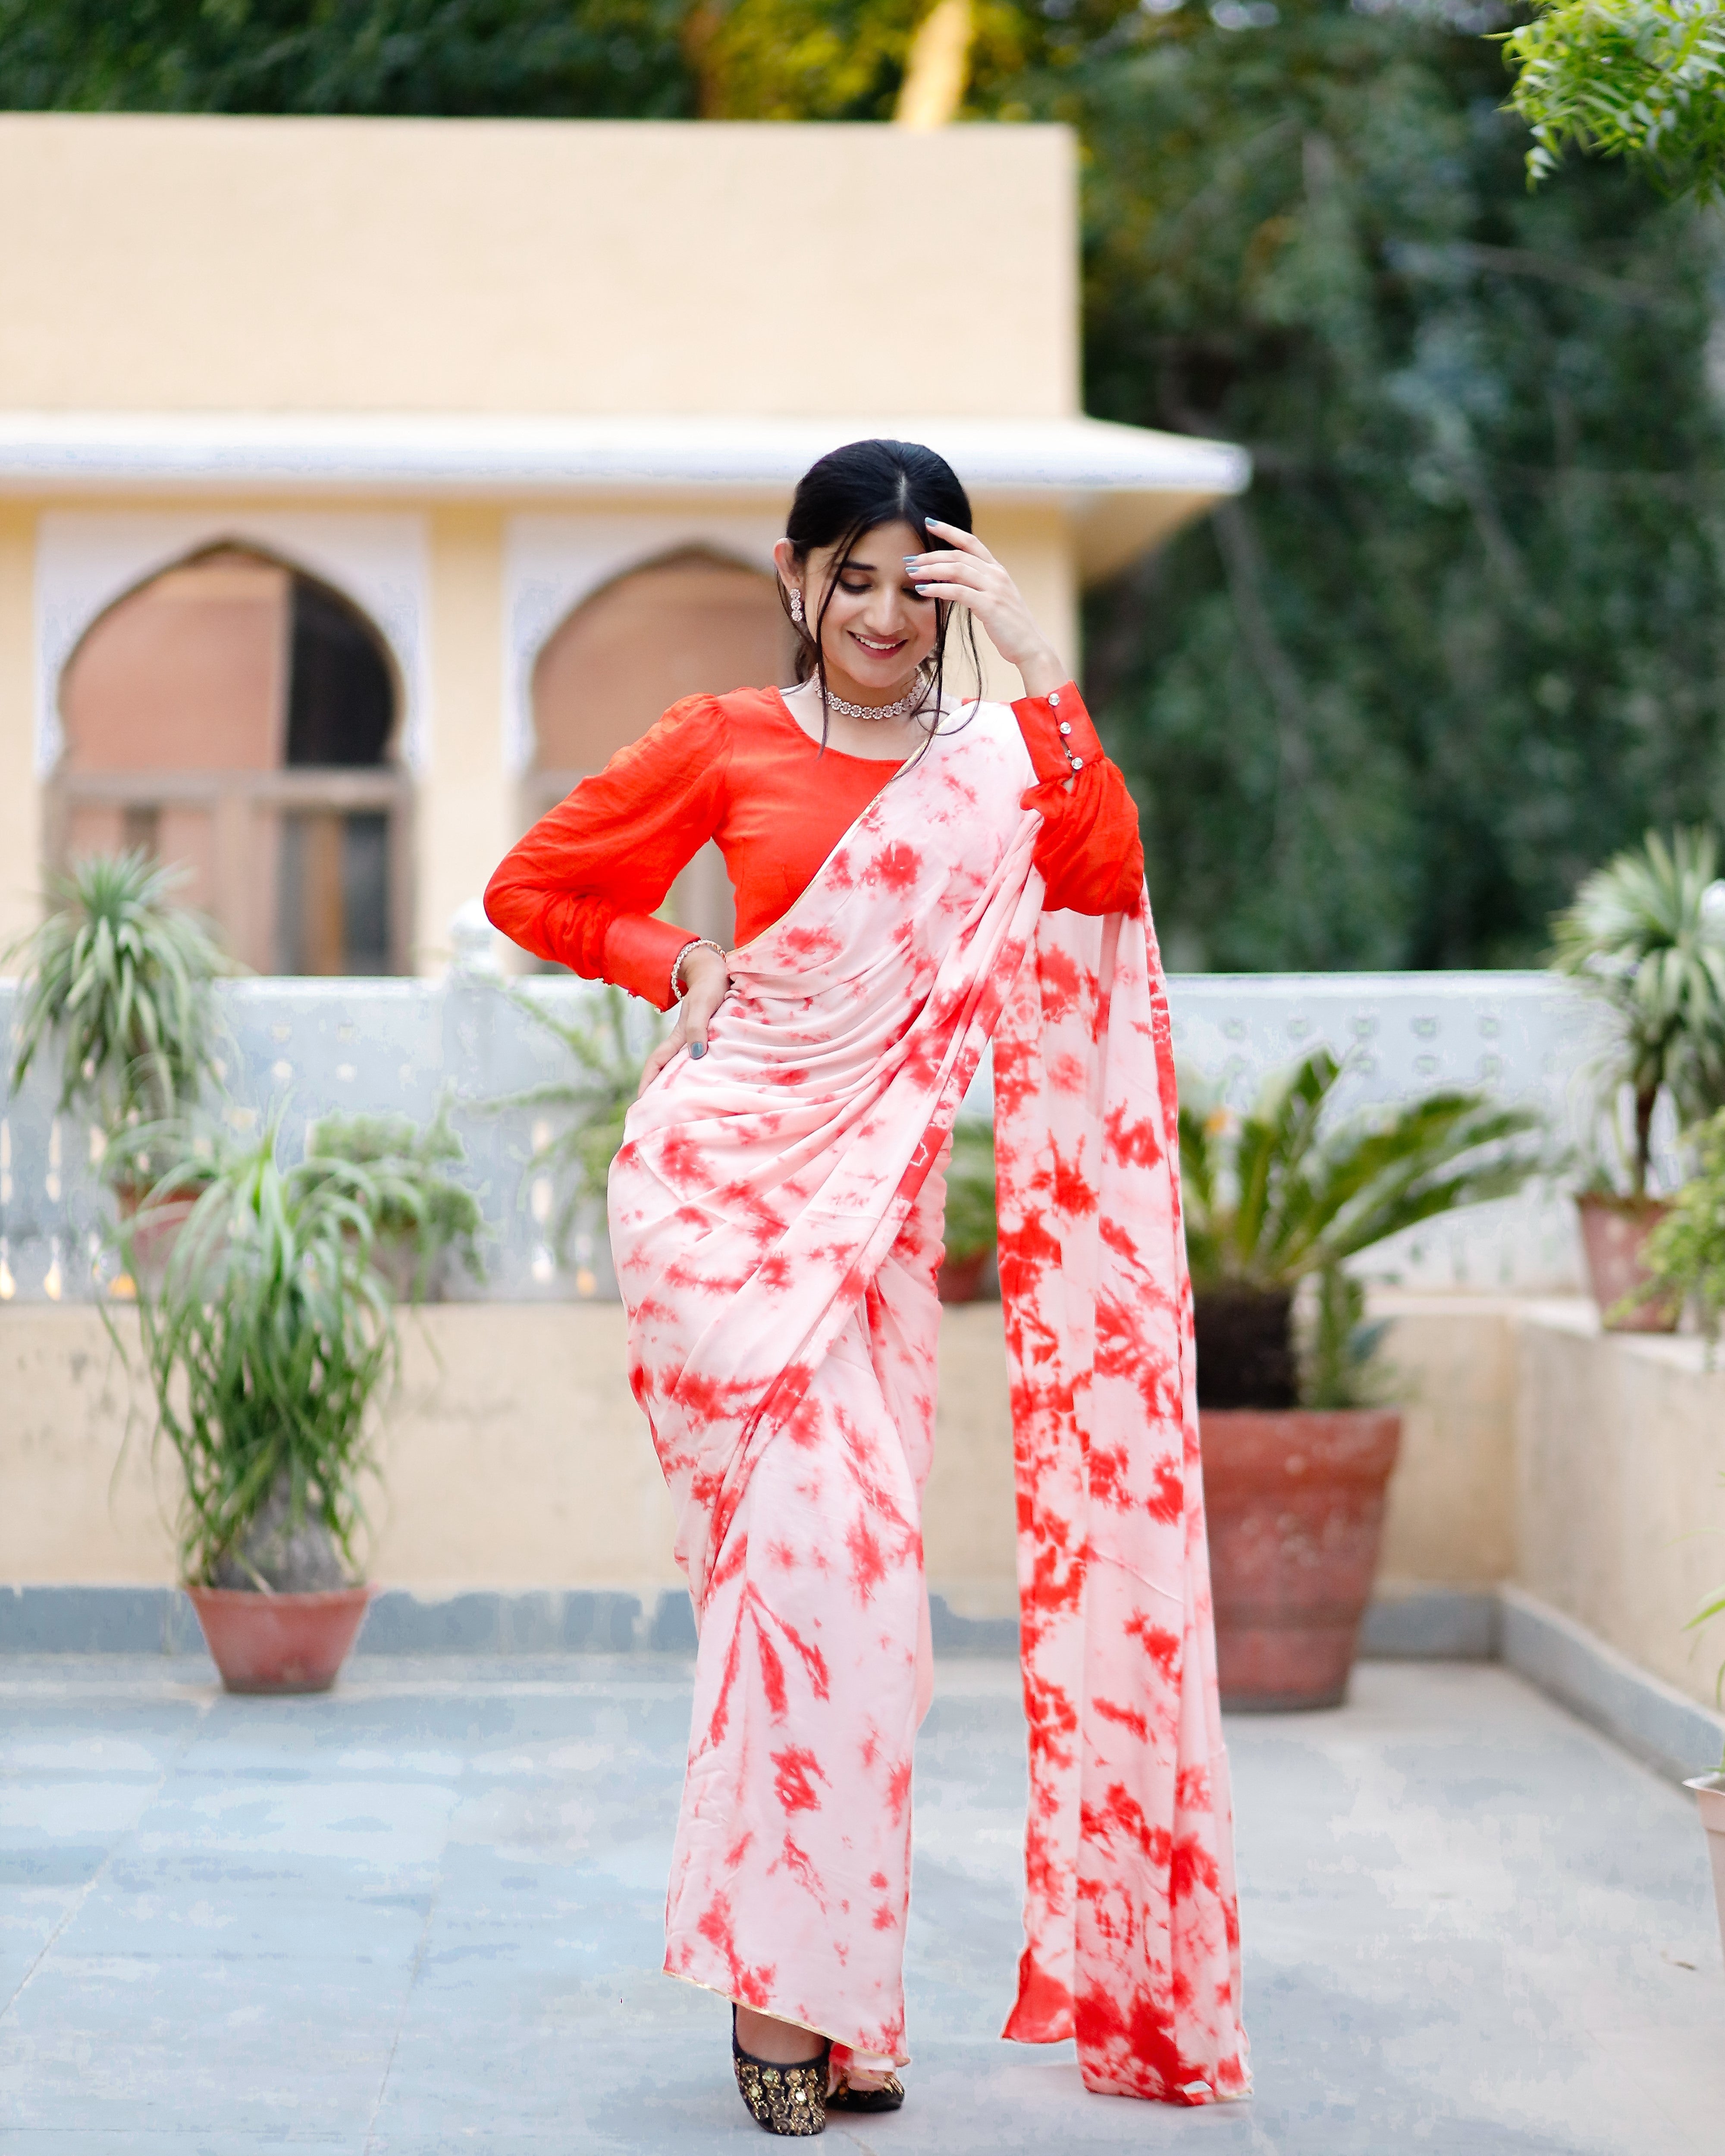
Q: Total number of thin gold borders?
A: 2